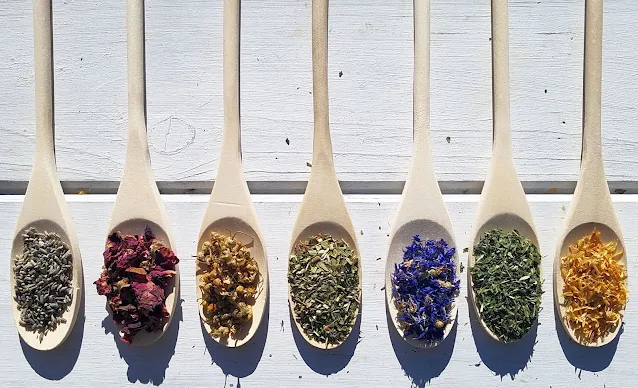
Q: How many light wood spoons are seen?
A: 7